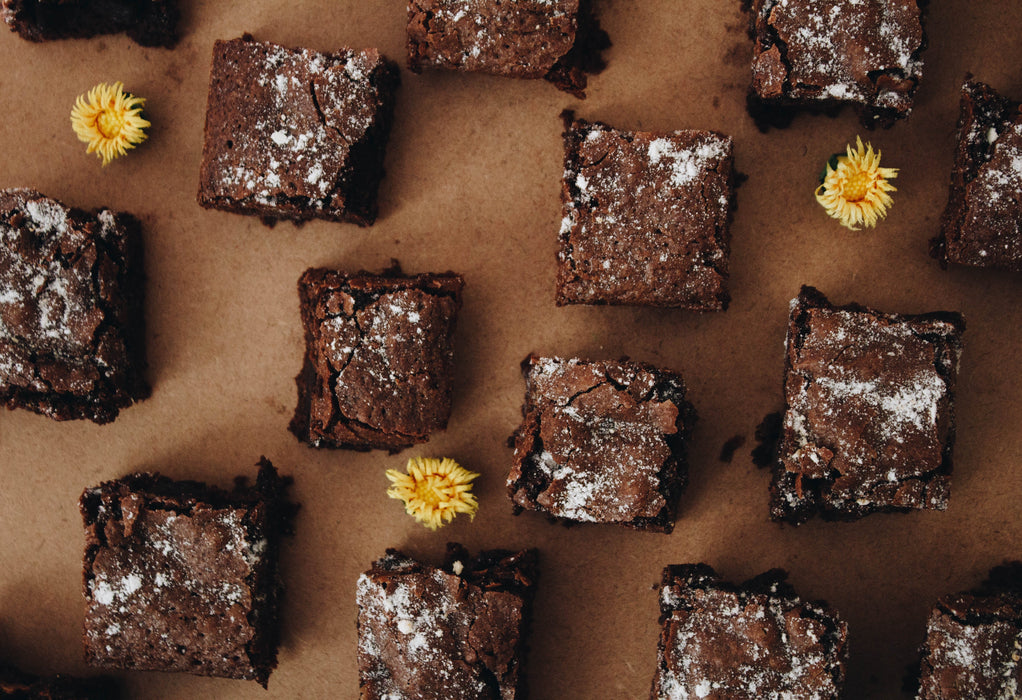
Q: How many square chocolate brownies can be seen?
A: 15